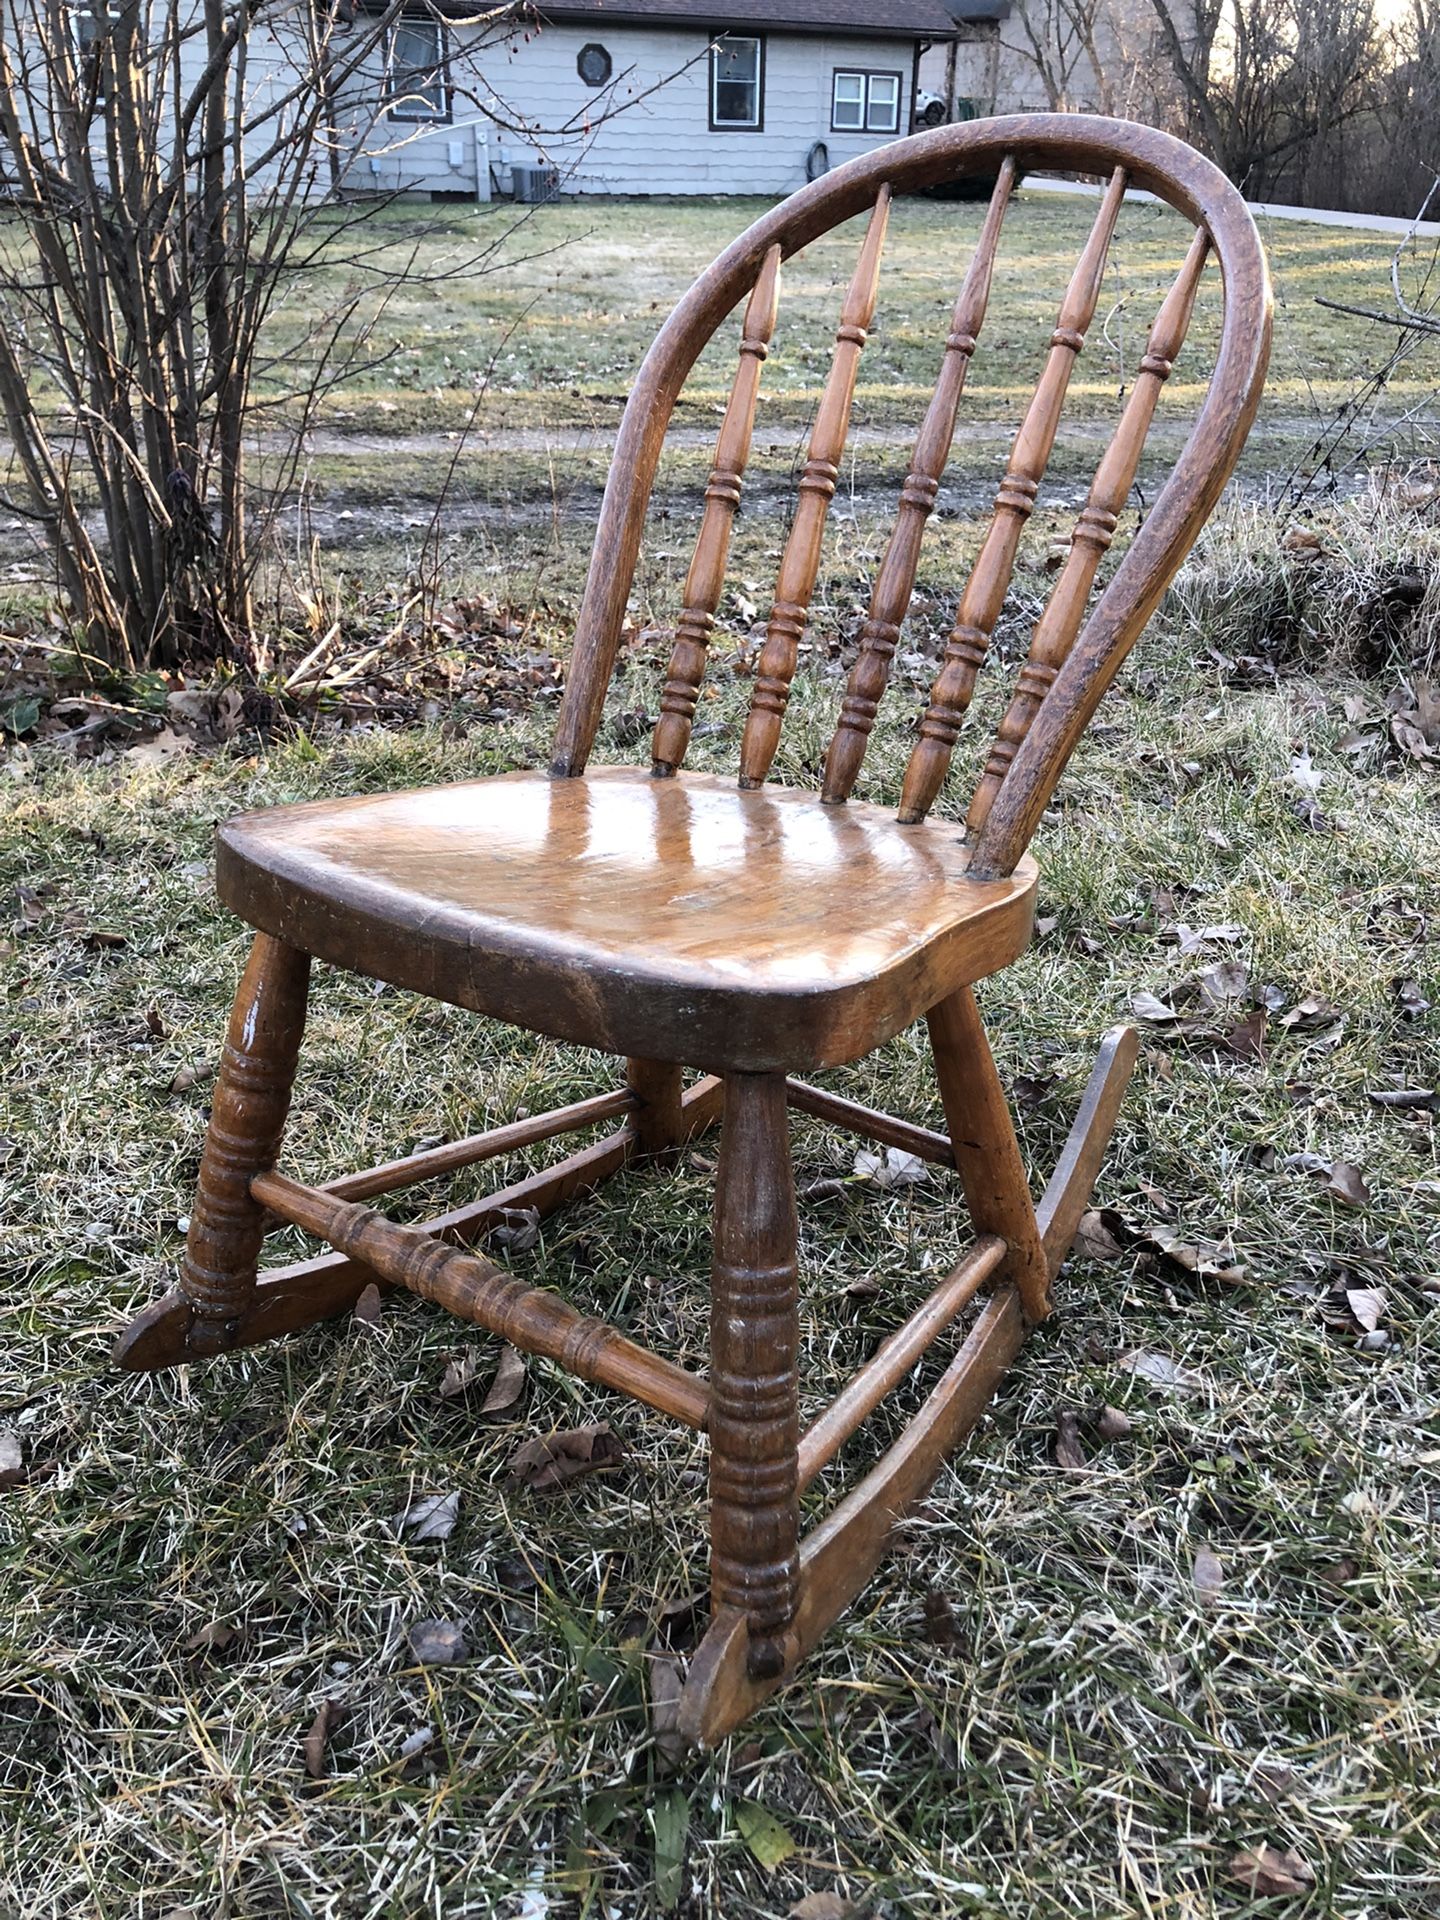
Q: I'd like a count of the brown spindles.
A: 5